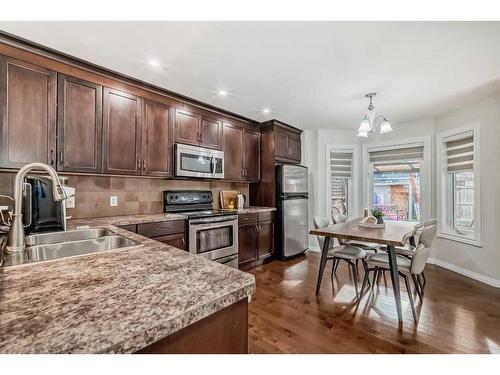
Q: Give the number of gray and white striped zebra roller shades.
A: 3